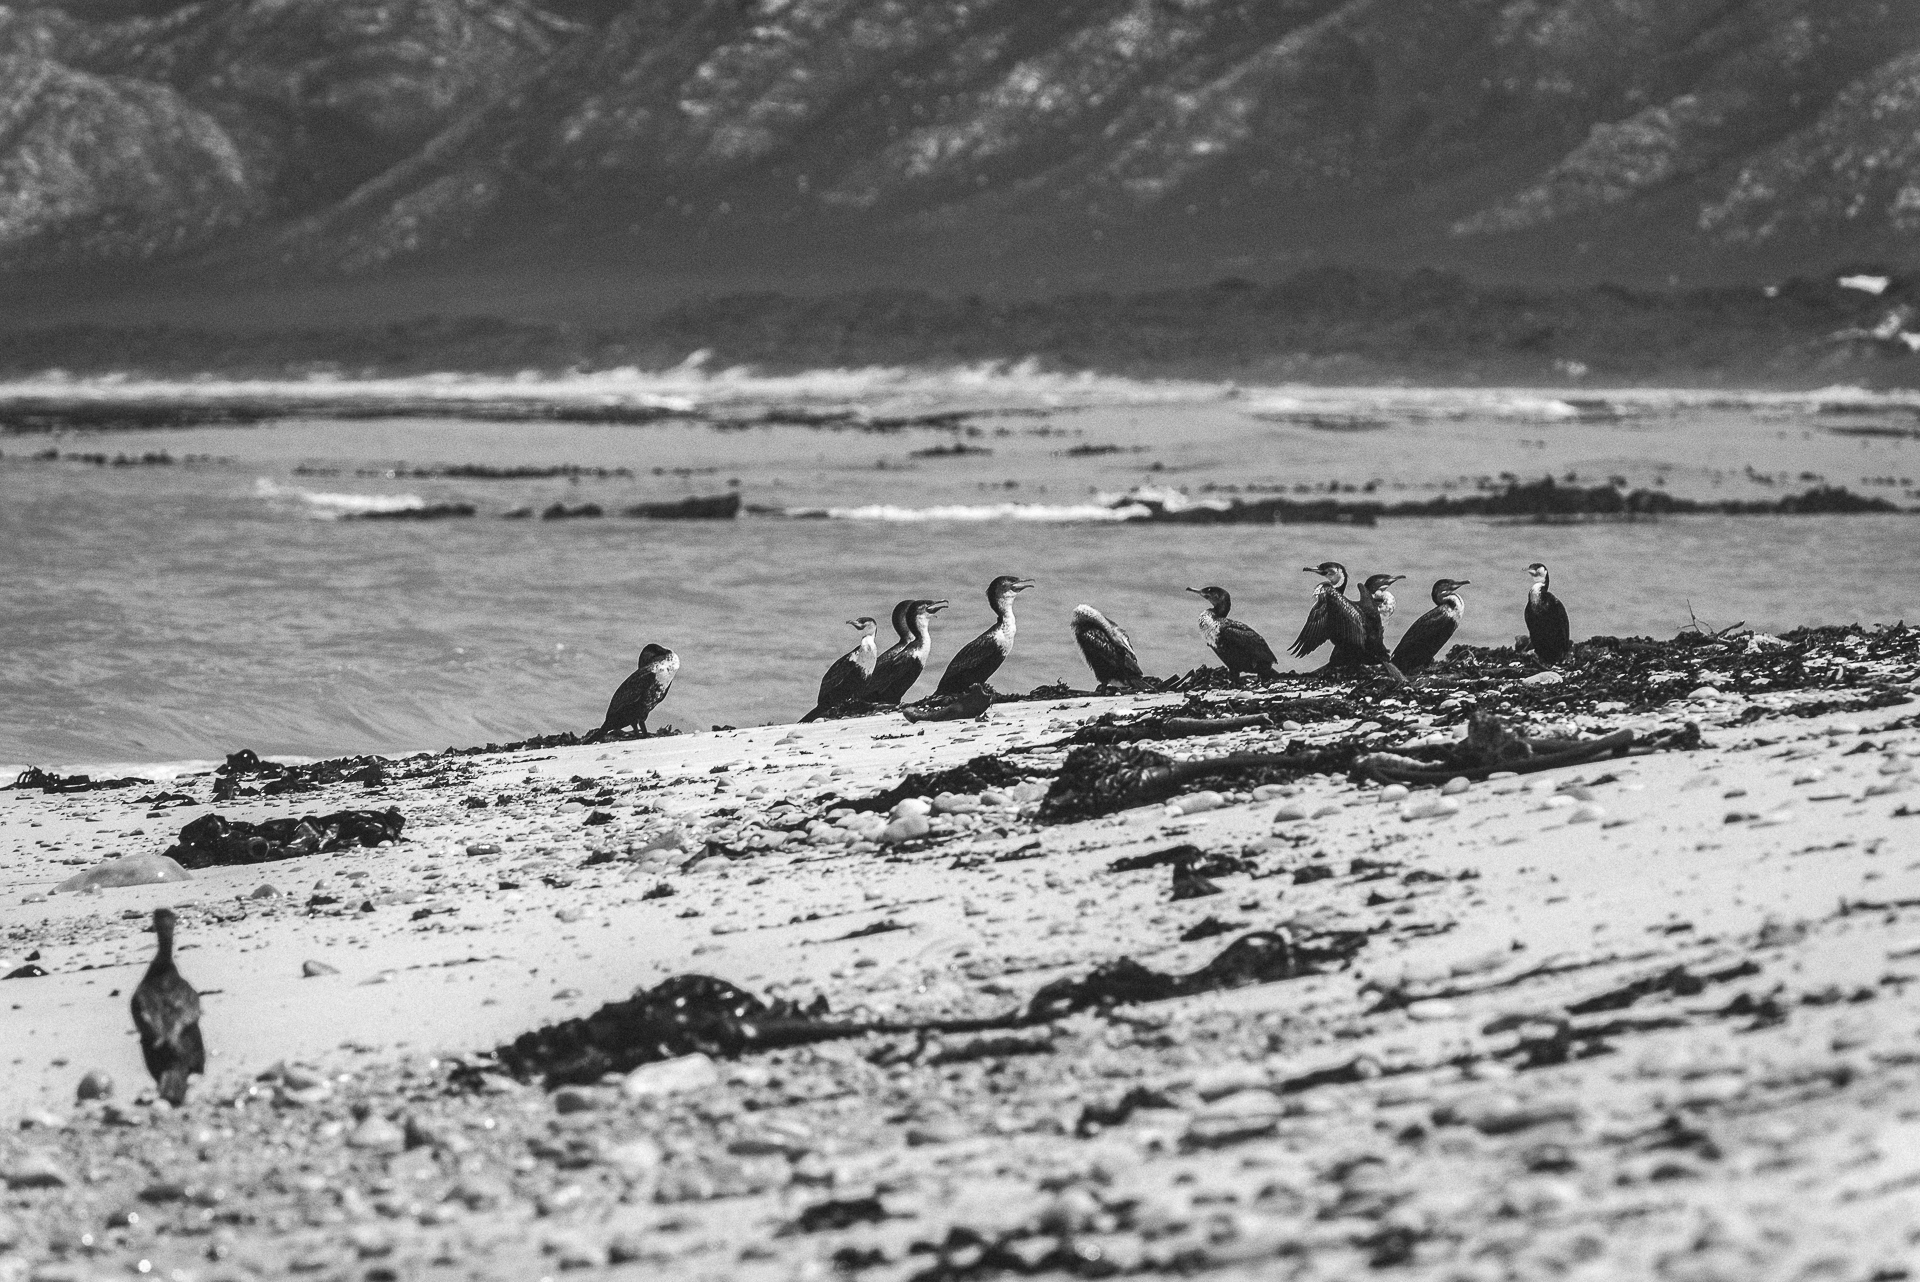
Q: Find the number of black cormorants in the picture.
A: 12